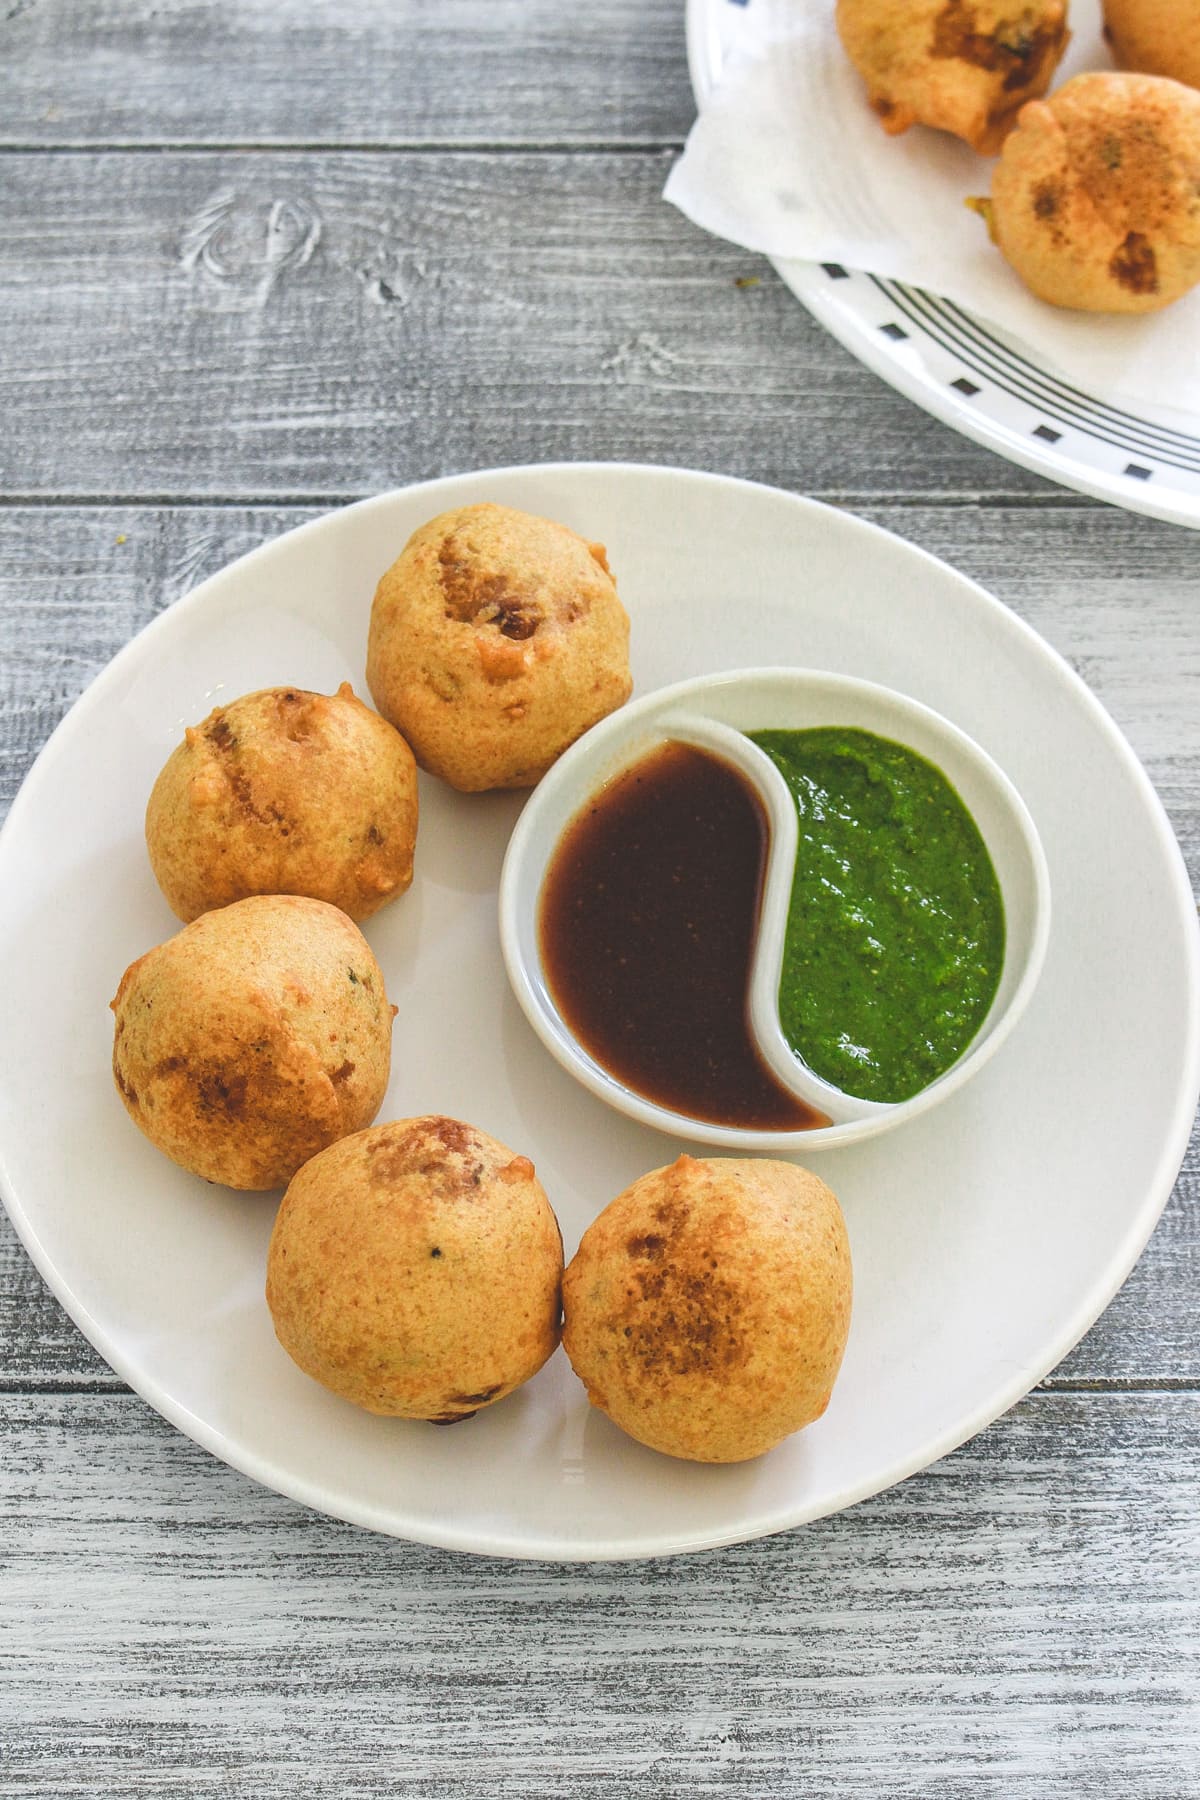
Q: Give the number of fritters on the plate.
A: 5